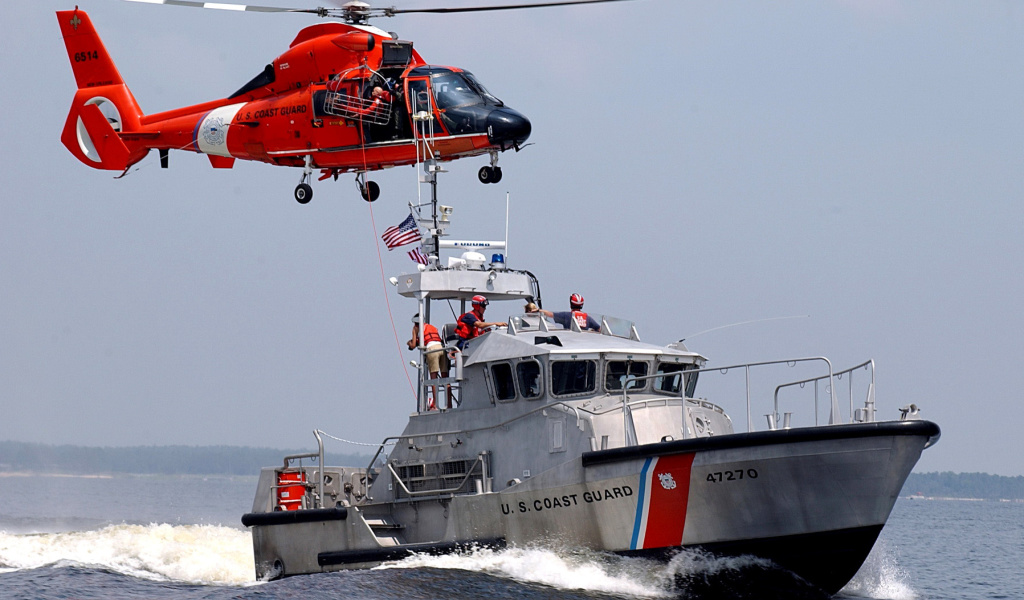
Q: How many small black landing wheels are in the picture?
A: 4